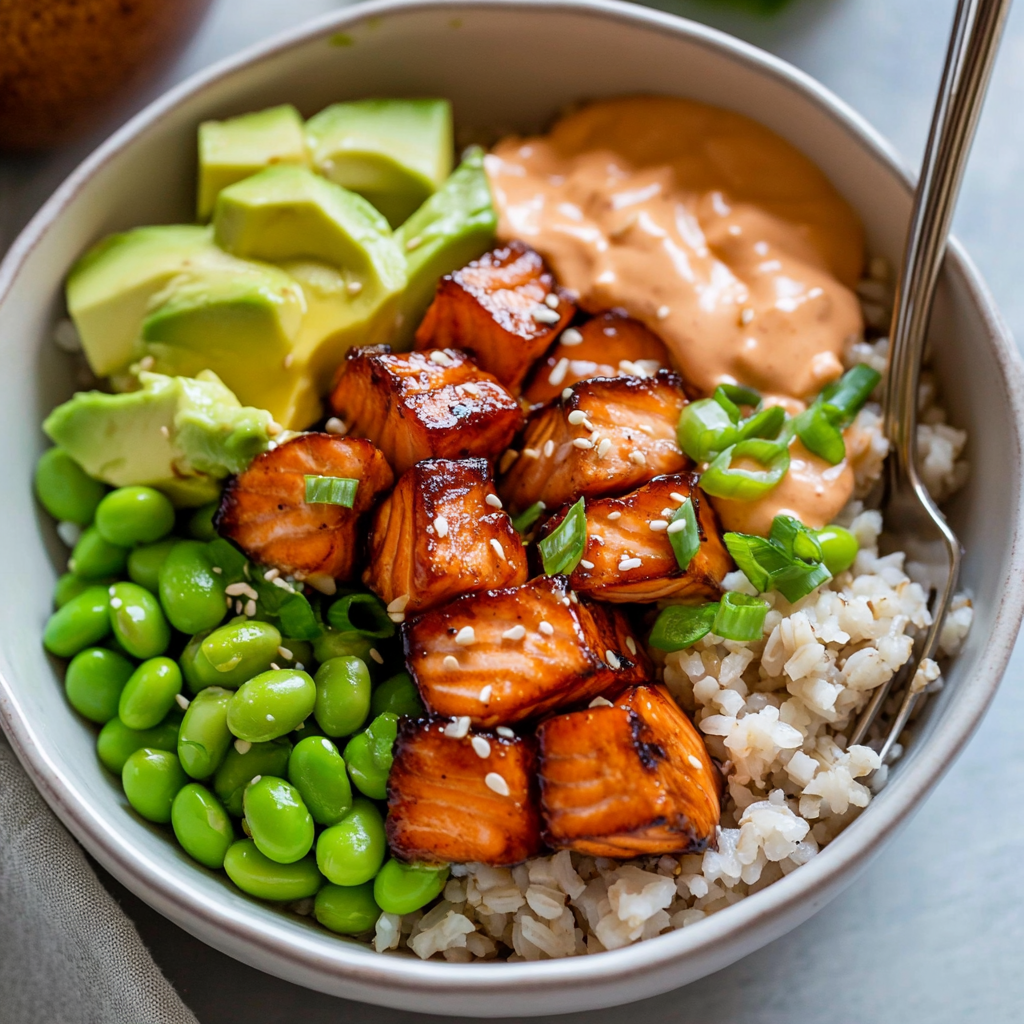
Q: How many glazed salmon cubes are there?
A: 10